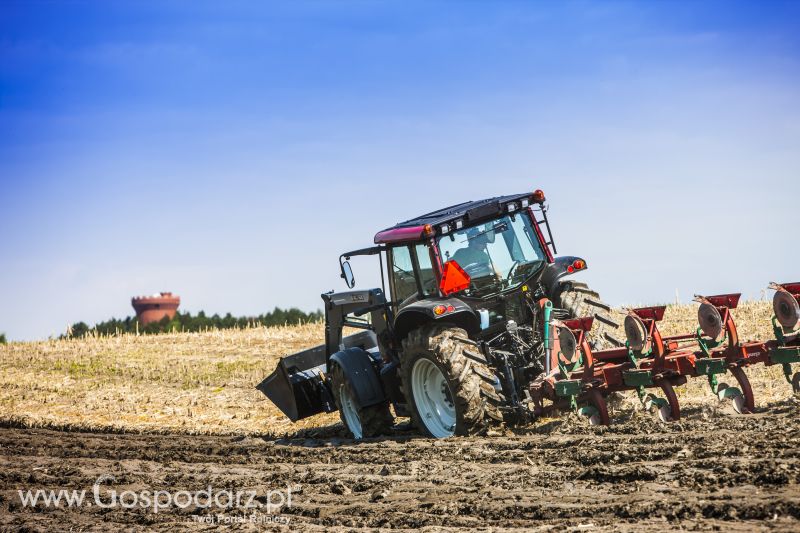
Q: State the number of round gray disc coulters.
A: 4